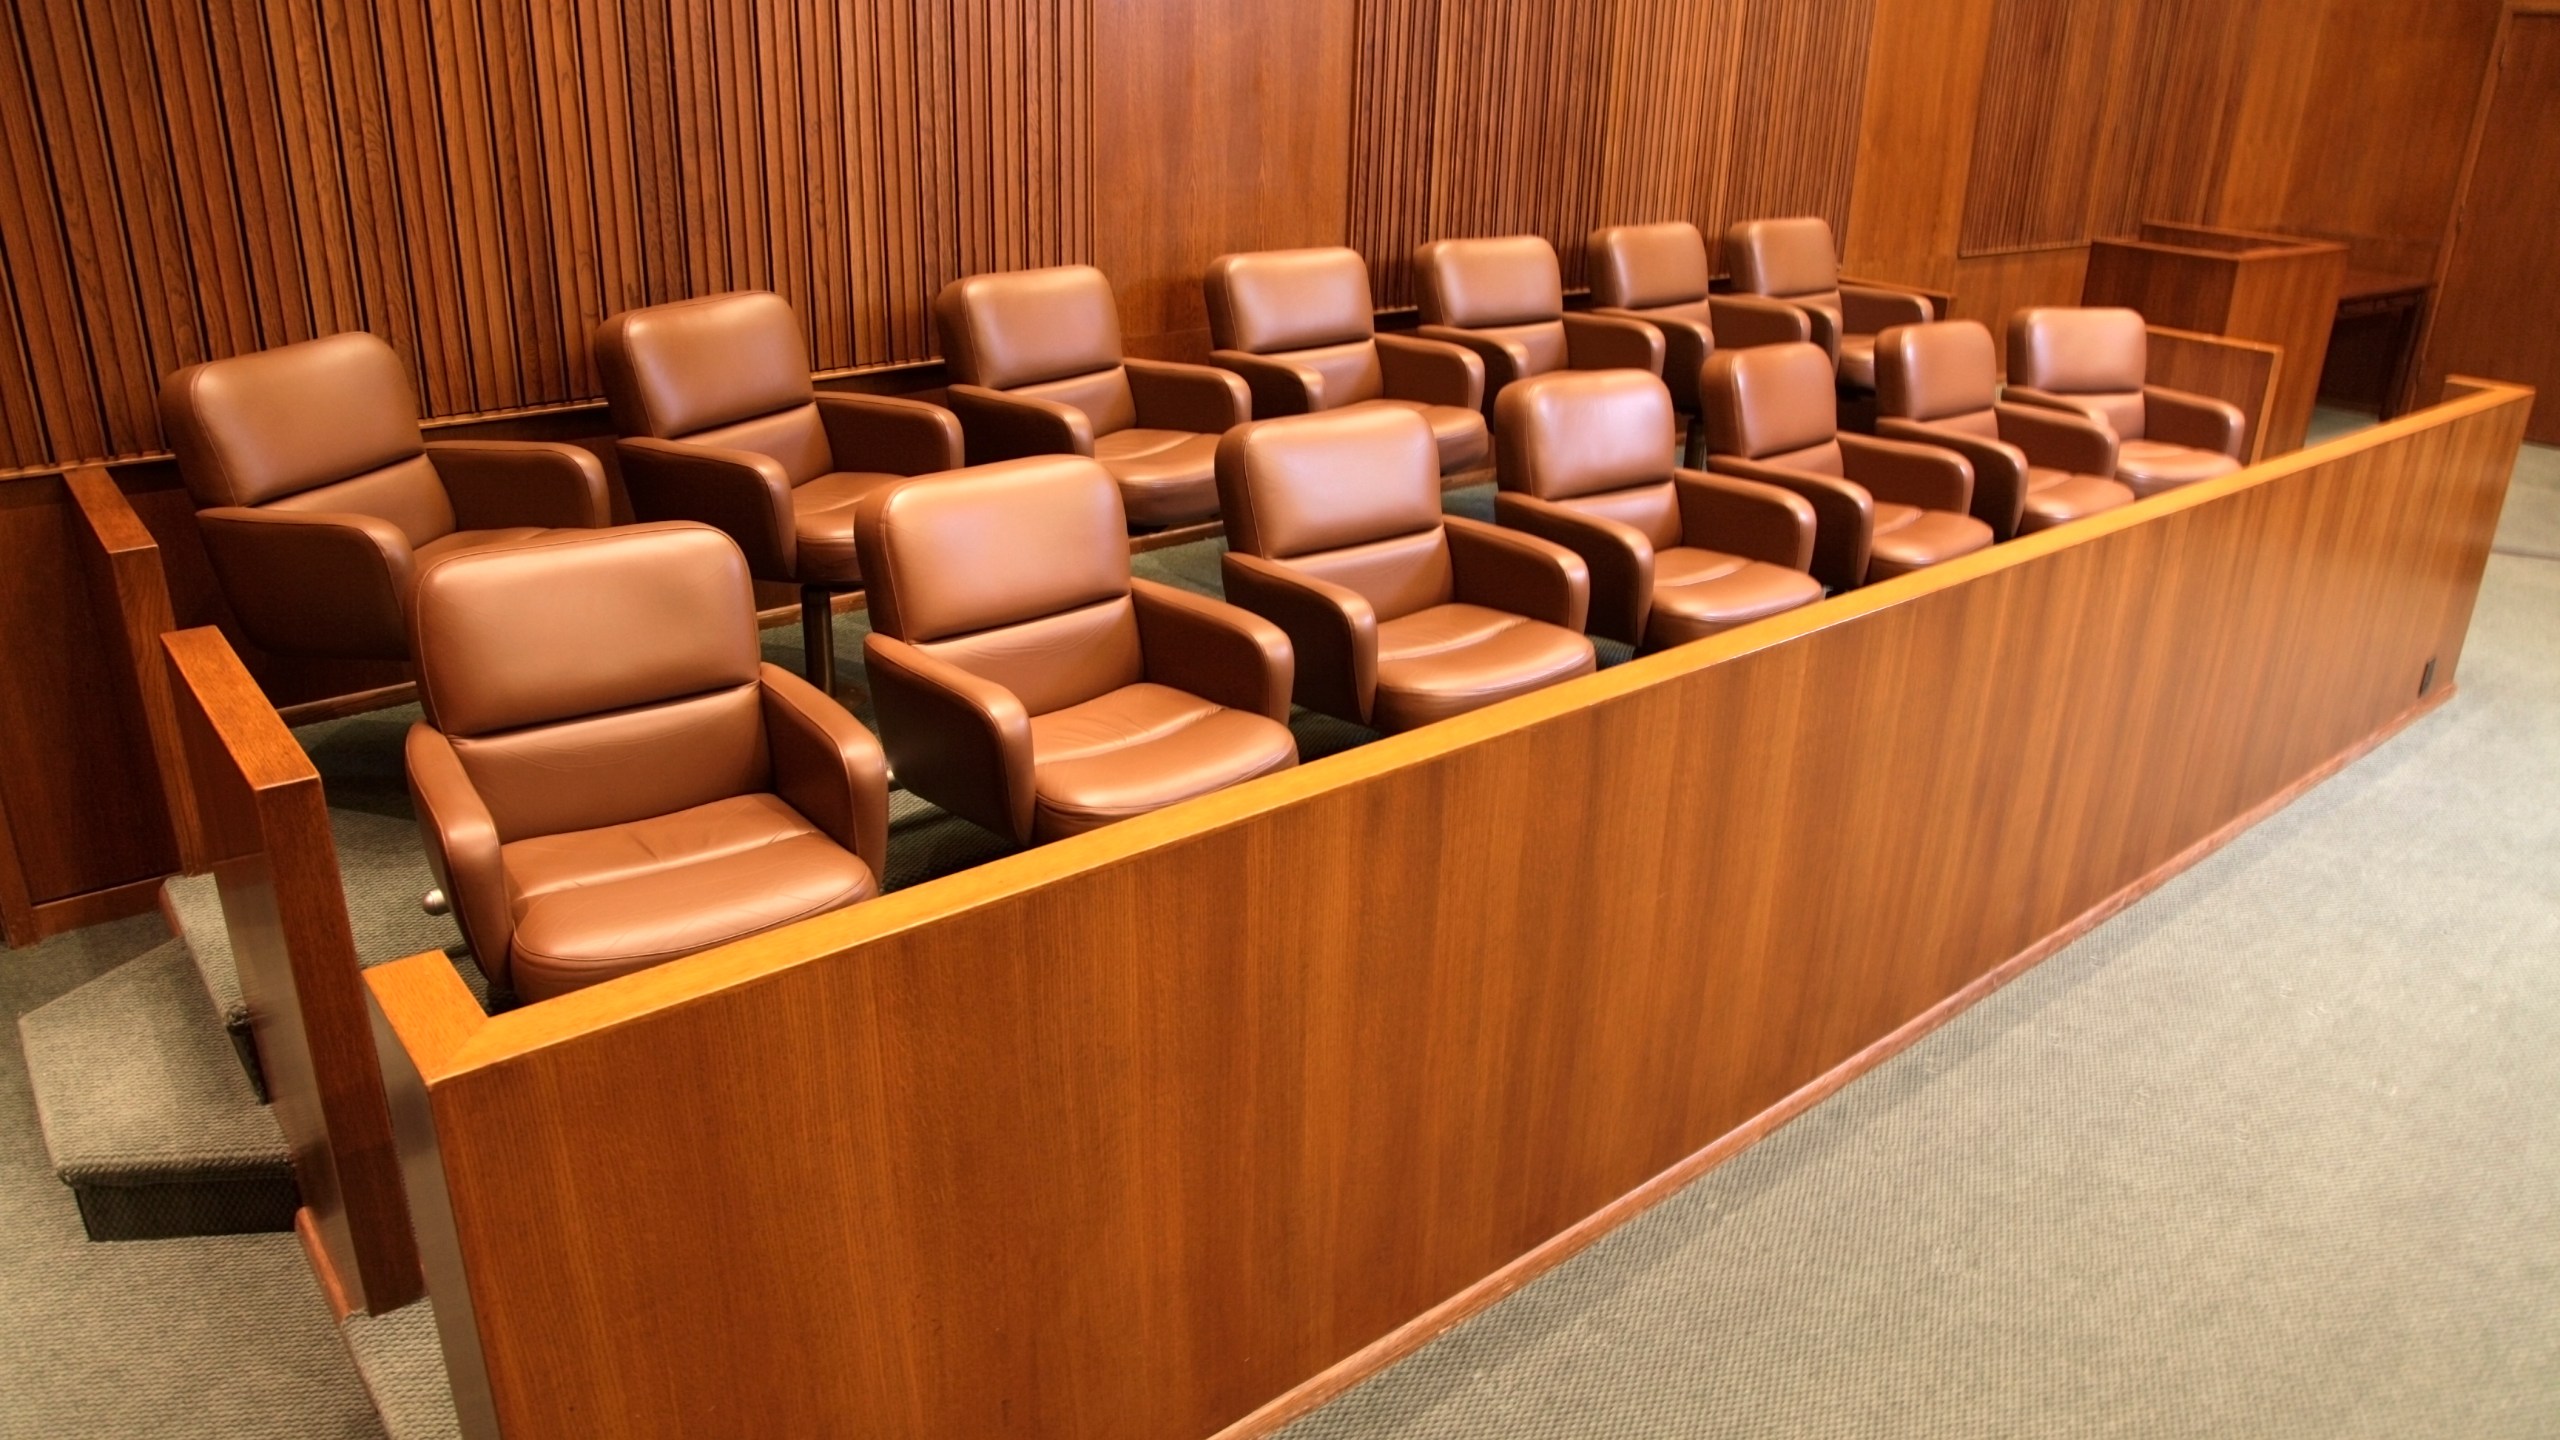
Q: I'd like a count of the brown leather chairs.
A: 14